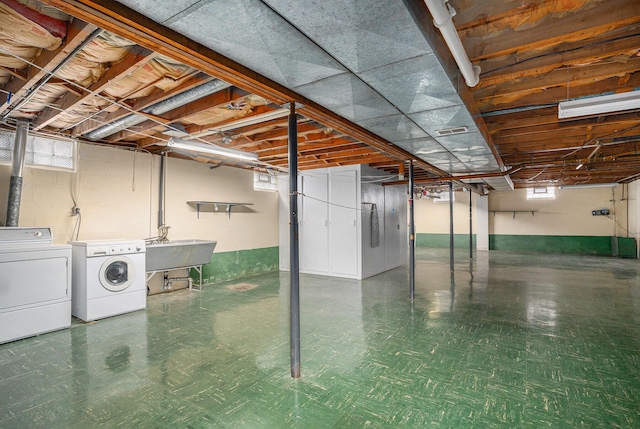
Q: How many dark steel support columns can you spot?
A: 4